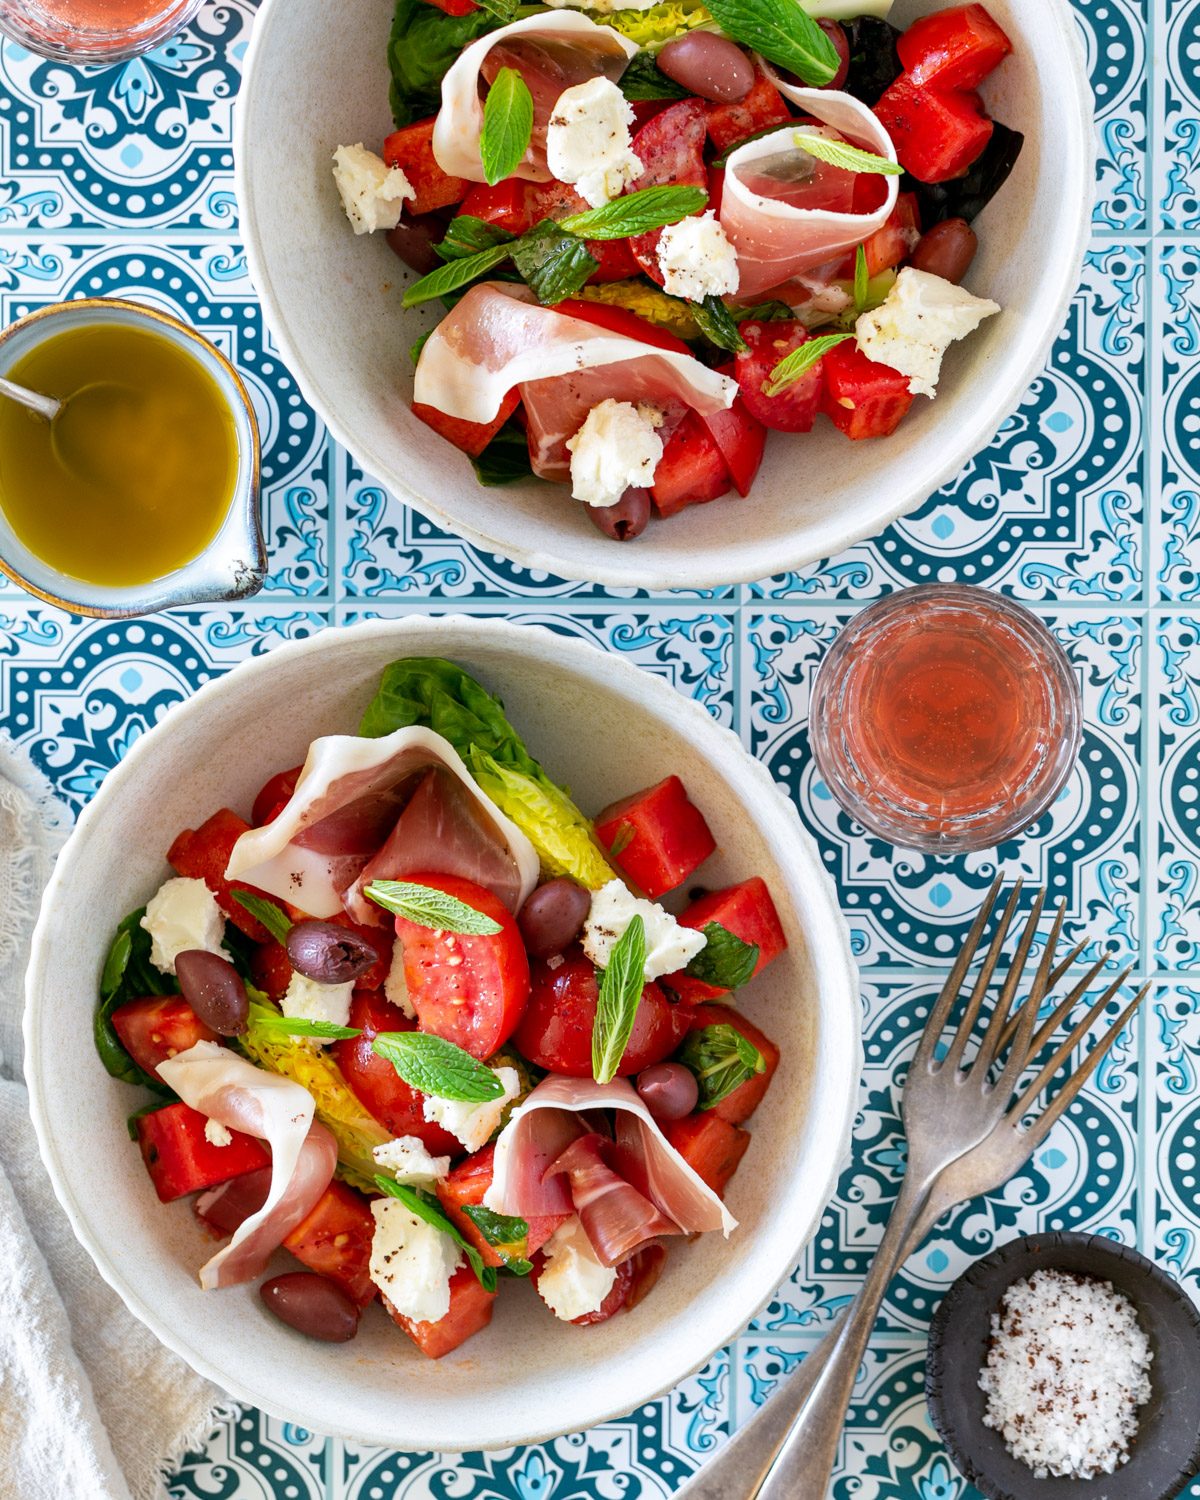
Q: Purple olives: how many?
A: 10